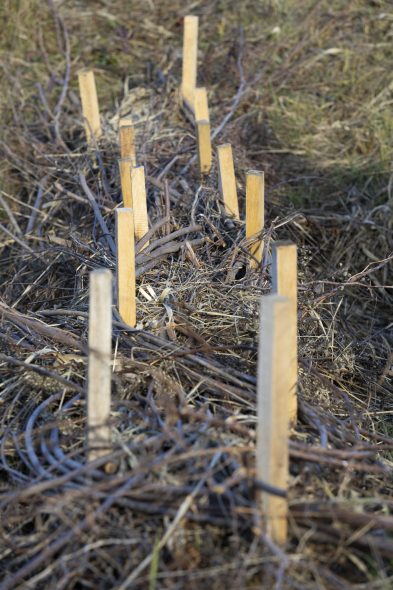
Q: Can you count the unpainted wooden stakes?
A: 13